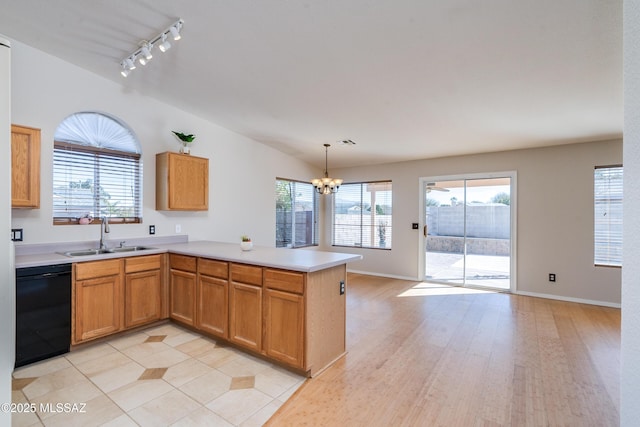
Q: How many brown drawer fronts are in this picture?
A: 6